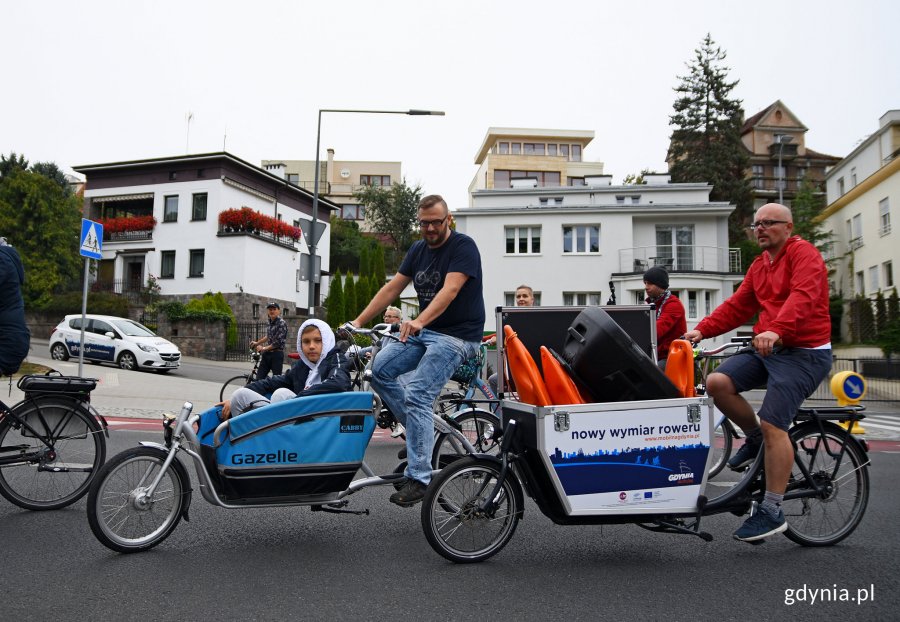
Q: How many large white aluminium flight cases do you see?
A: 1